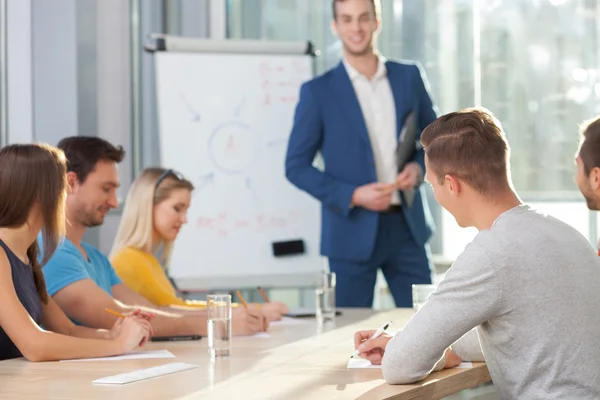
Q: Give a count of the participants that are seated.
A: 5